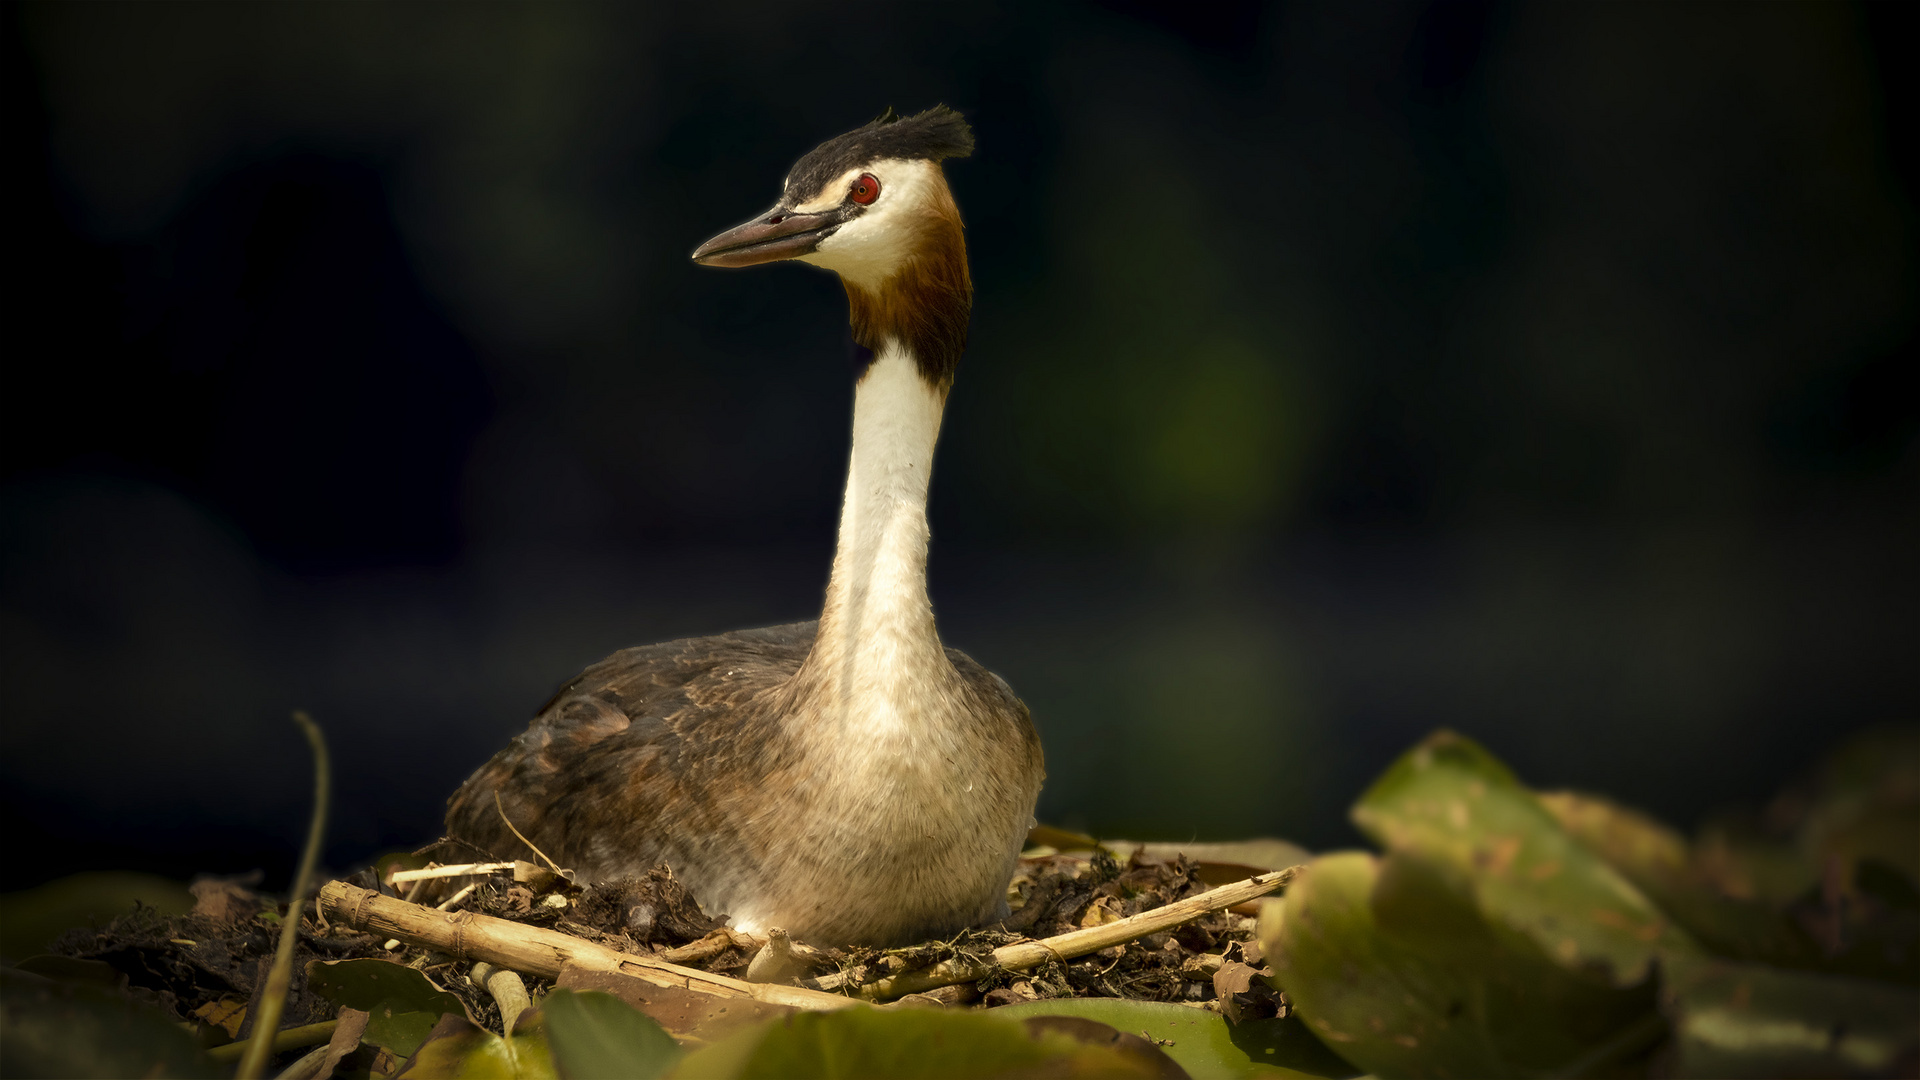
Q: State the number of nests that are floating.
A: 1